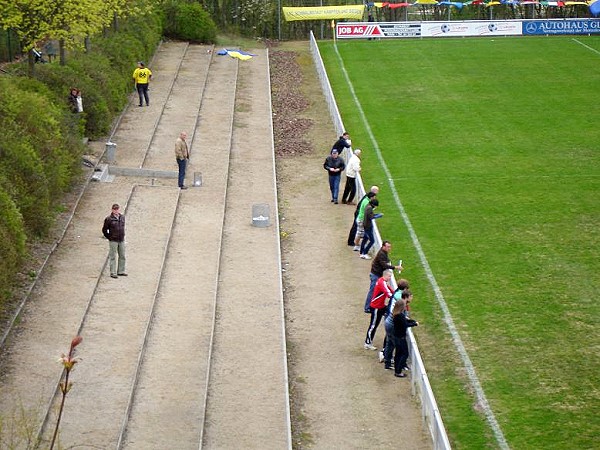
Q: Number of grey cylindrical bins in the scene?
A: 3